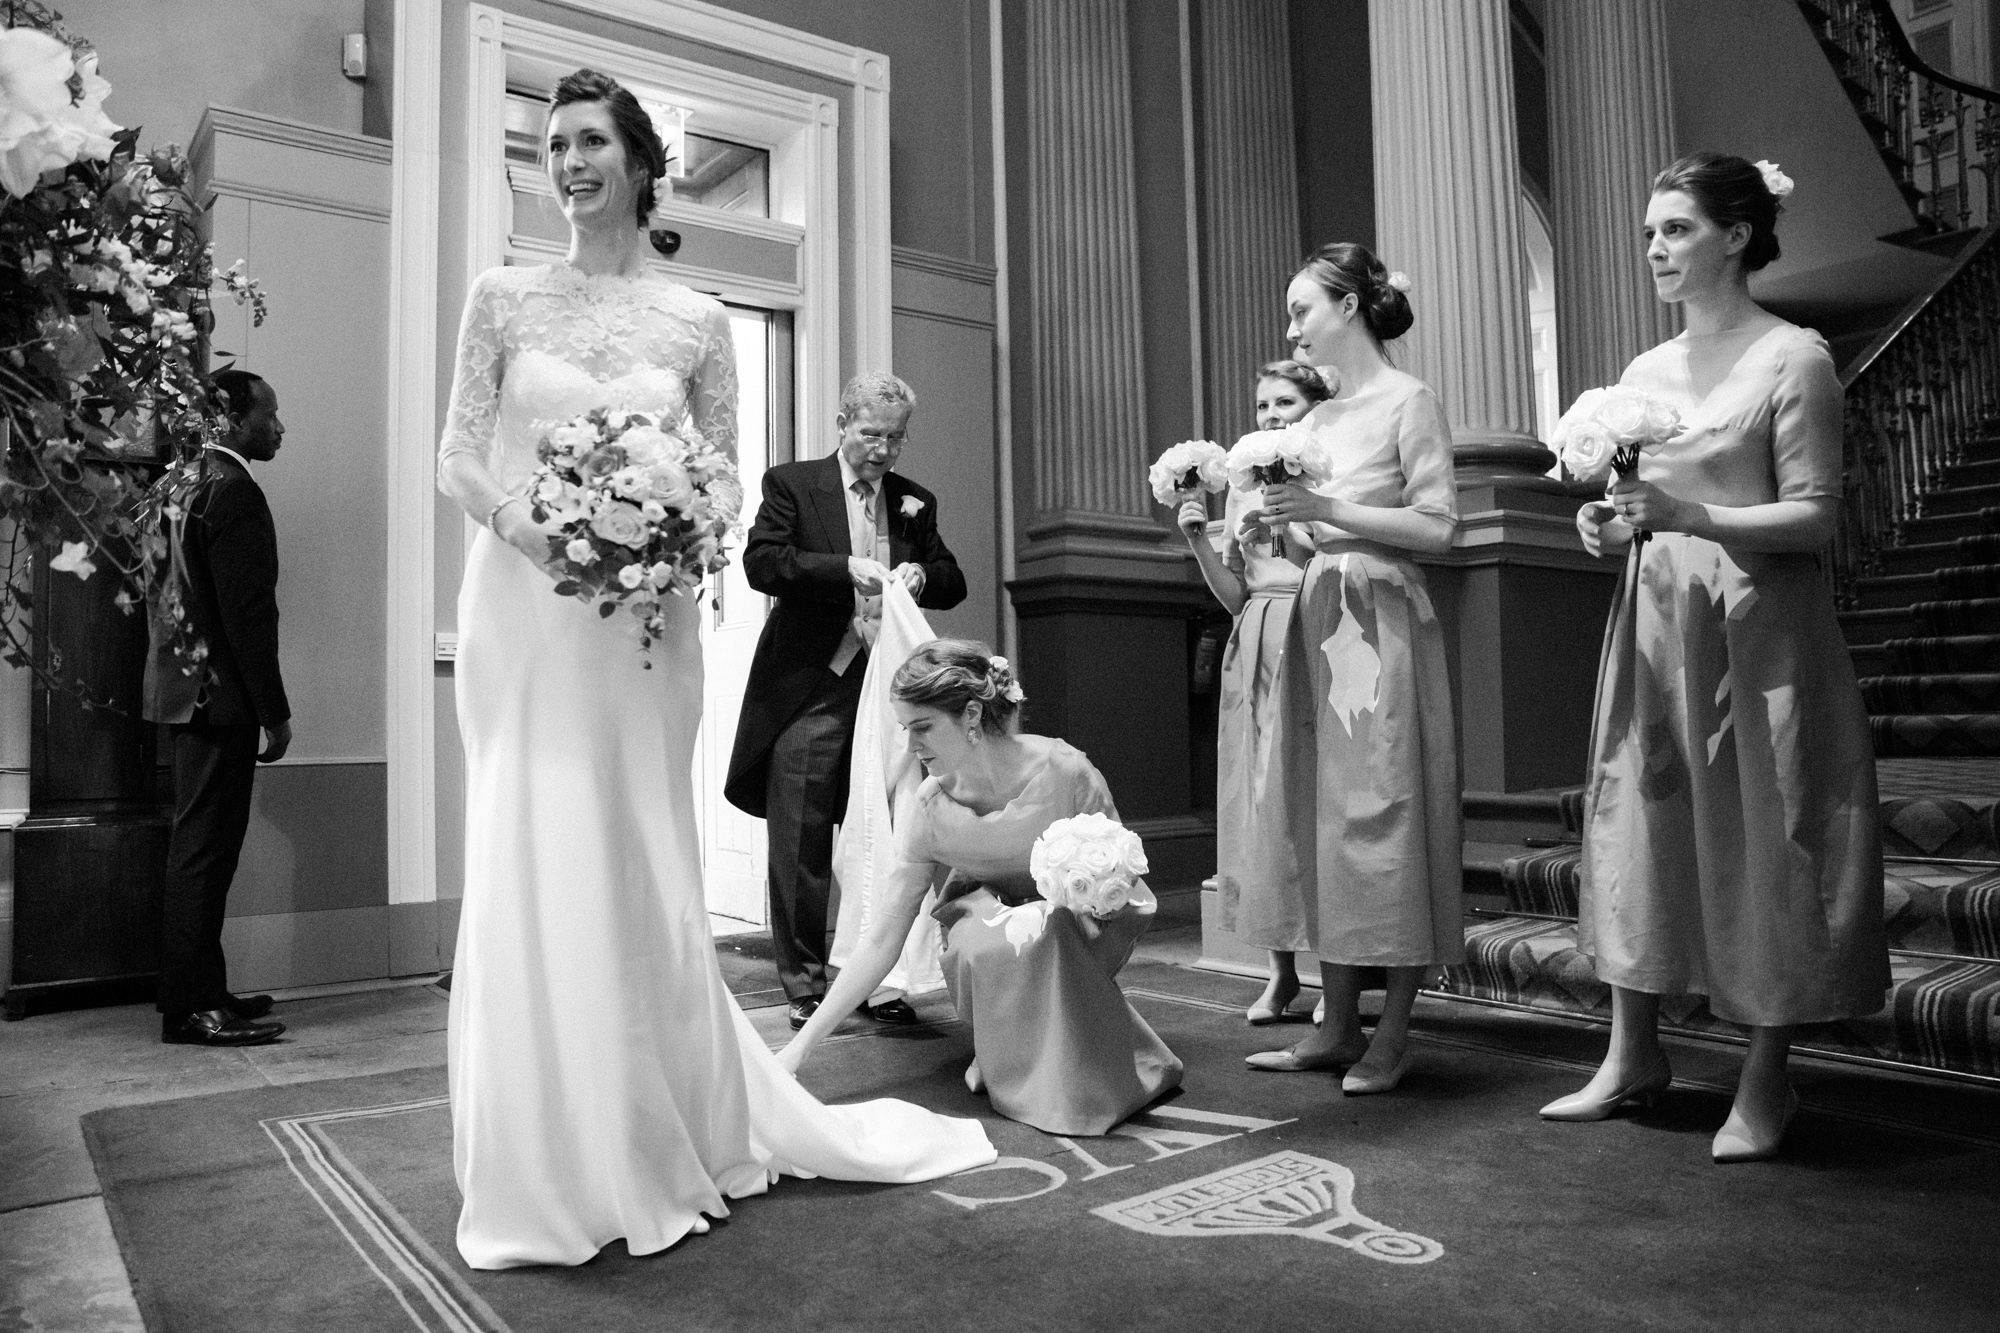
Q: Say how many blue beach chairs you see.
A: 0